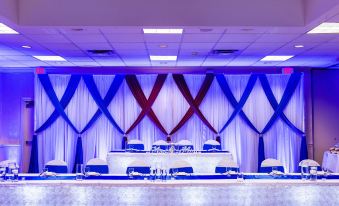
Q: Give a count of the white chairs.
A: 12